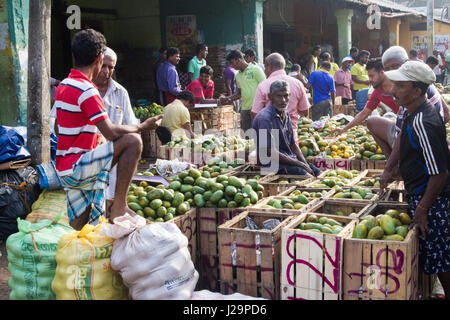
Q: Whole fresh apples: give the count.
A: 0